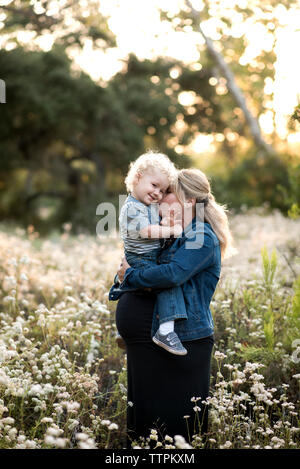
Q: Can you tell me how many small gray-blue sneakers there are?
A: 1